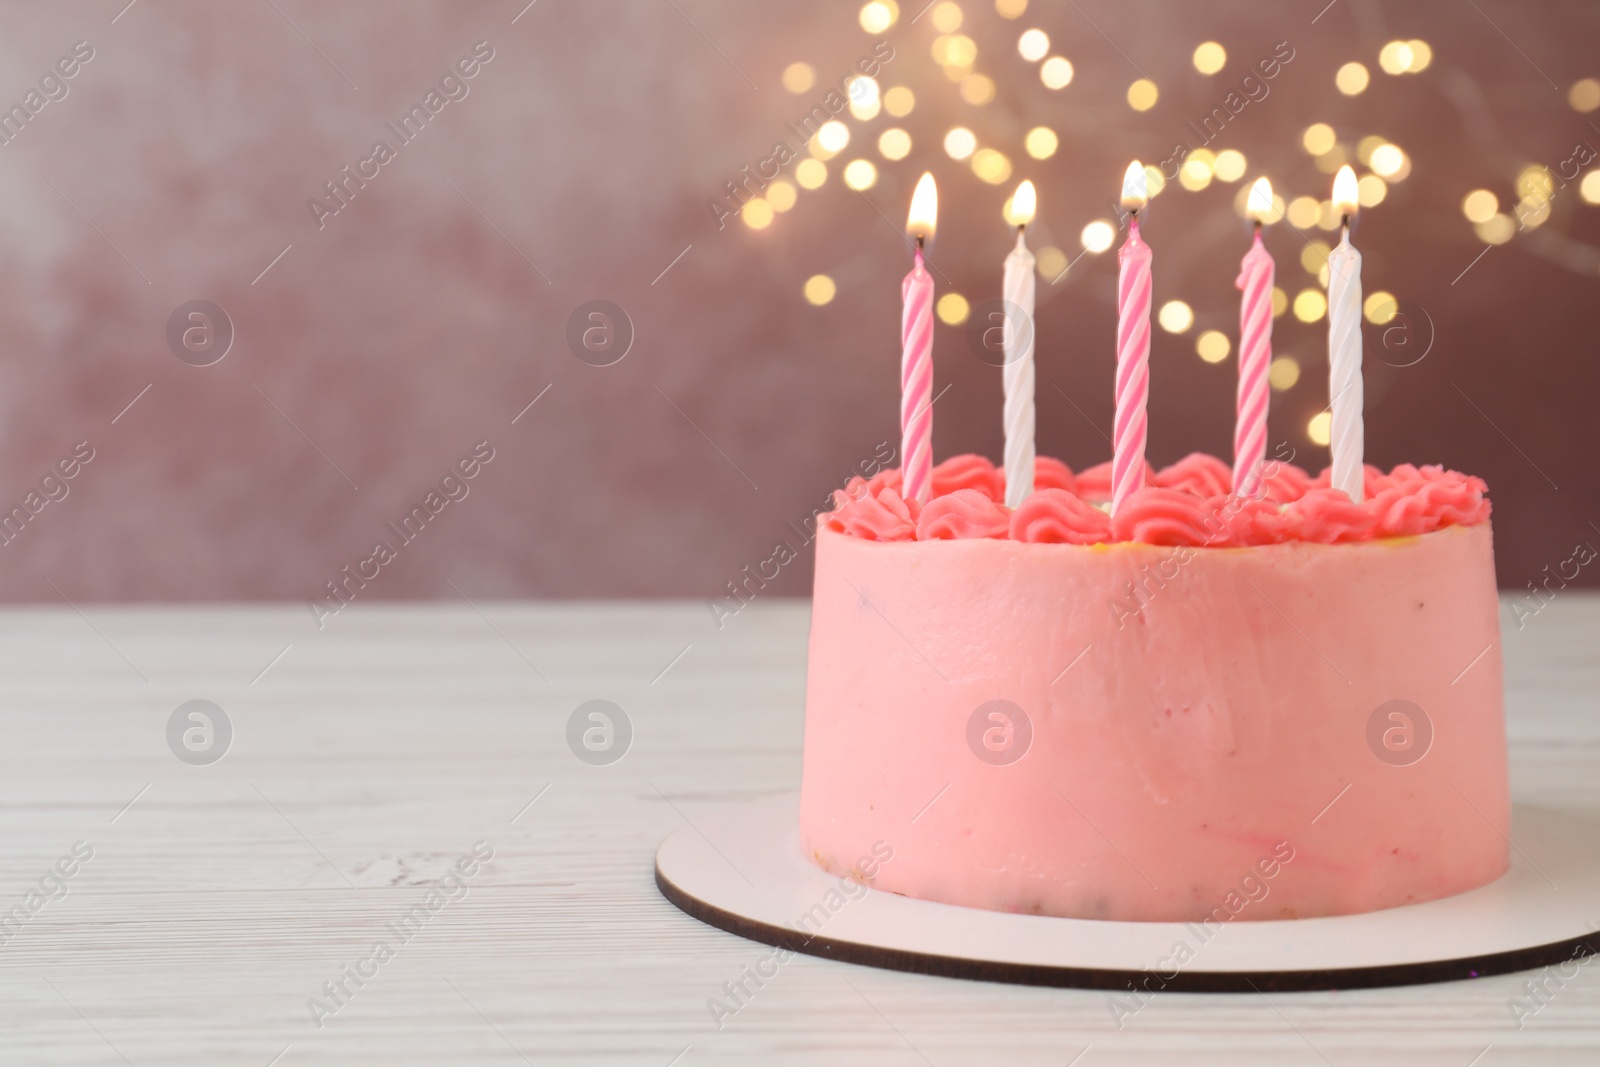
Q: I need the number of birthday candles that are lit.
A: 5